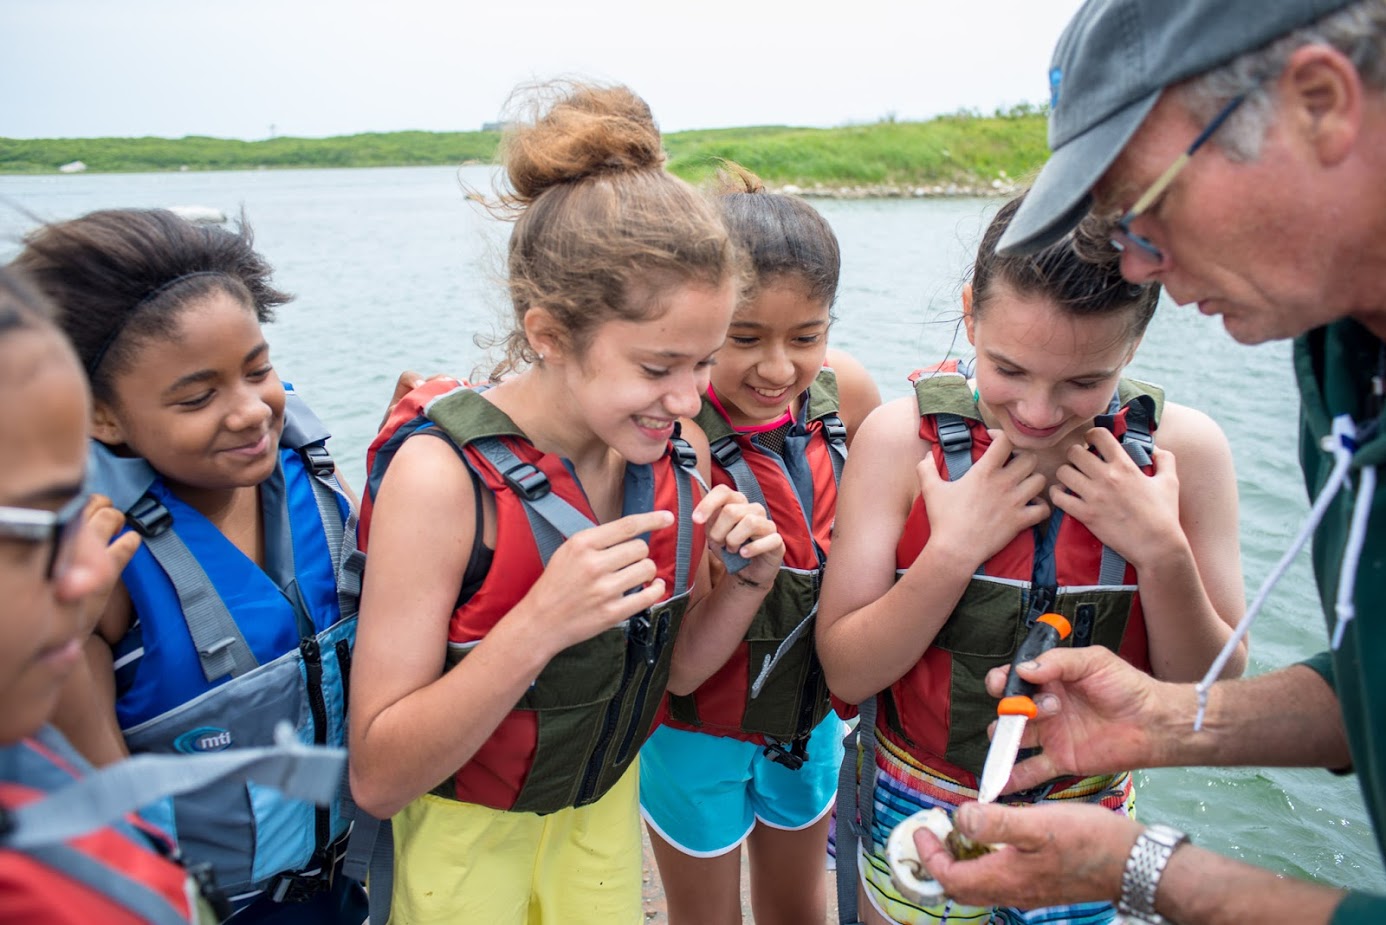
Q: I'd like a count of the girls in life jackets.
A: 5